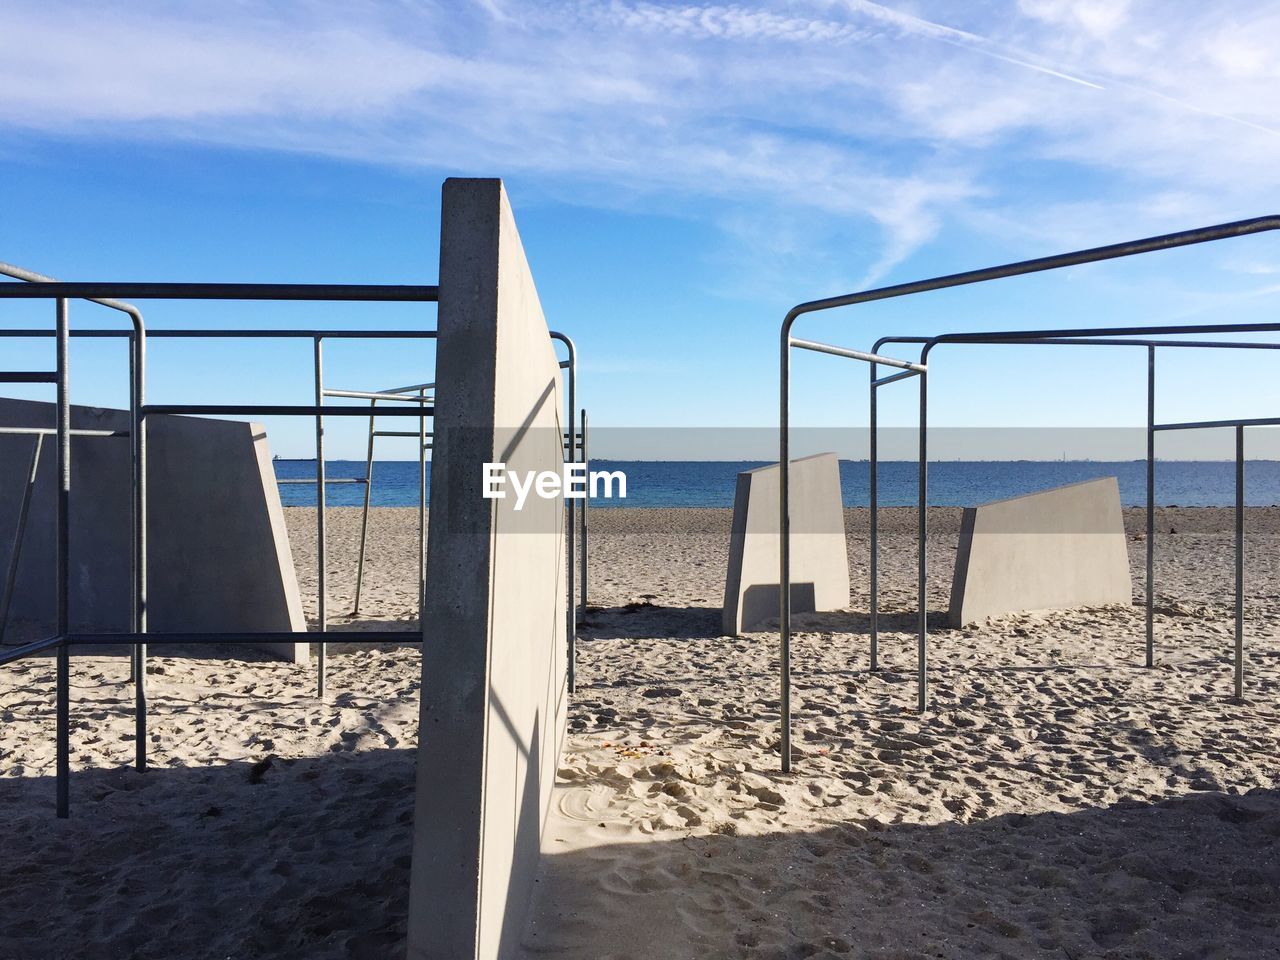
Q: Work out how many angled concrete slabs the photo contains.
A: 4